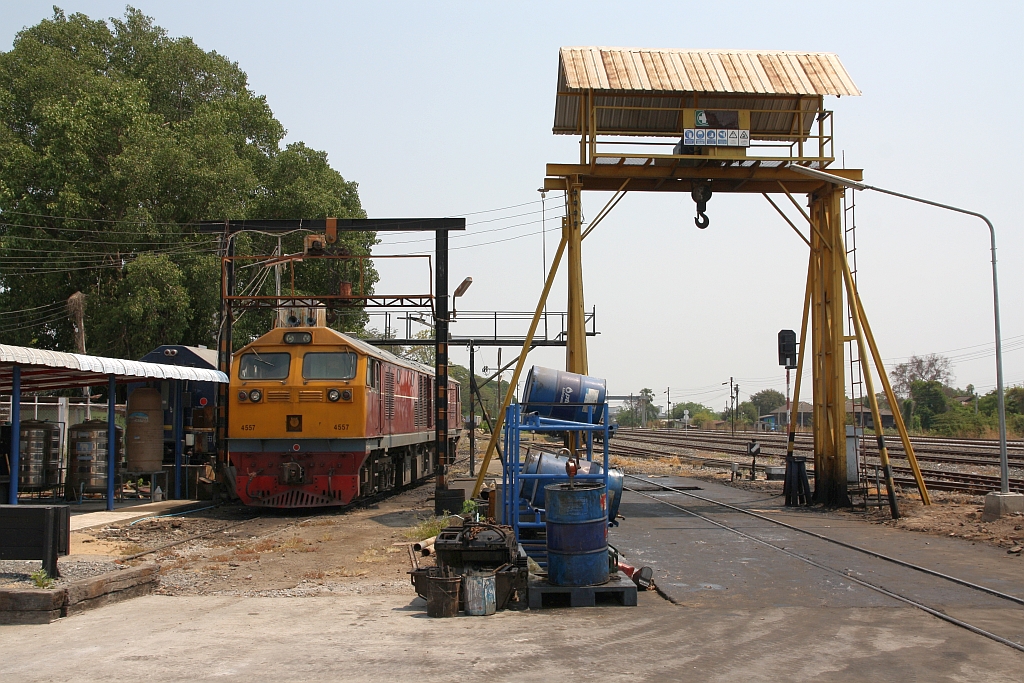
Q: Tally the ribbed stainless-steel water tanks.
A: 2